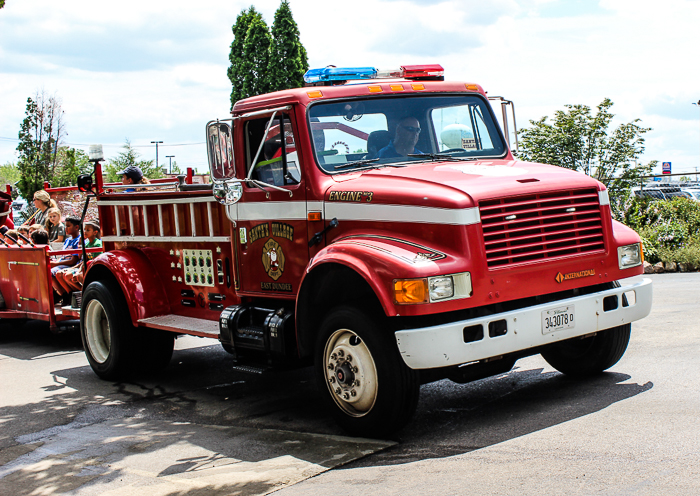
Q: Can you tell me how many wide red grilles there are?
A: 1